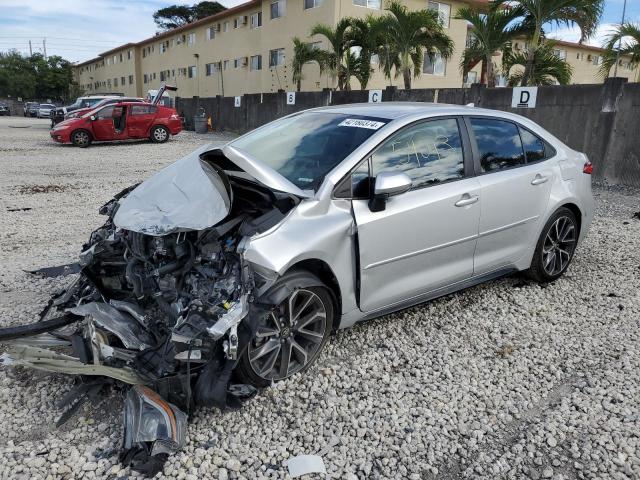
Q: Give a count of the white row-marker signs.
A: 4